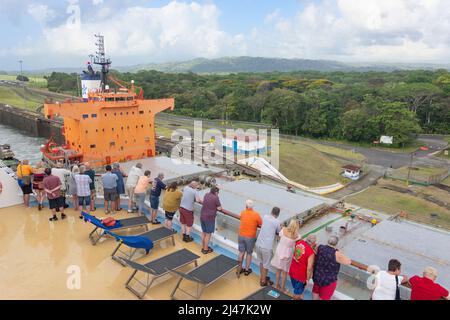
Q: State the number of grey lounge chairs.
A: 5